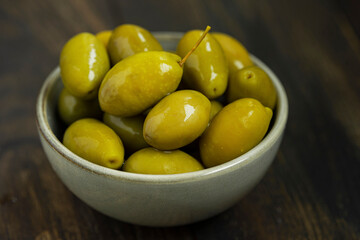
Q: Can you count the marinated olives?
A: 14